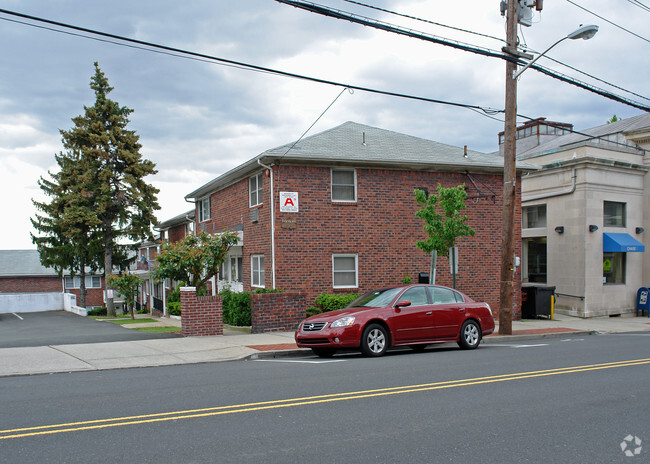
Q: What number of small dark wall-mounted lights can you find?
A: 3